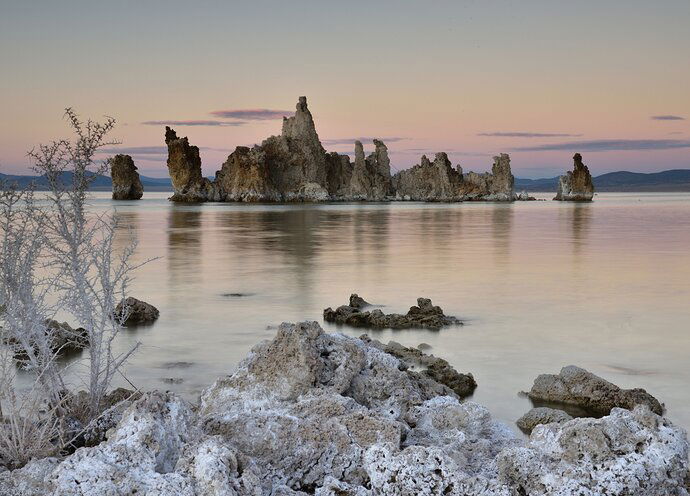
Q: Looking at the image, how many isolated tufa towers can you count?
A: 2